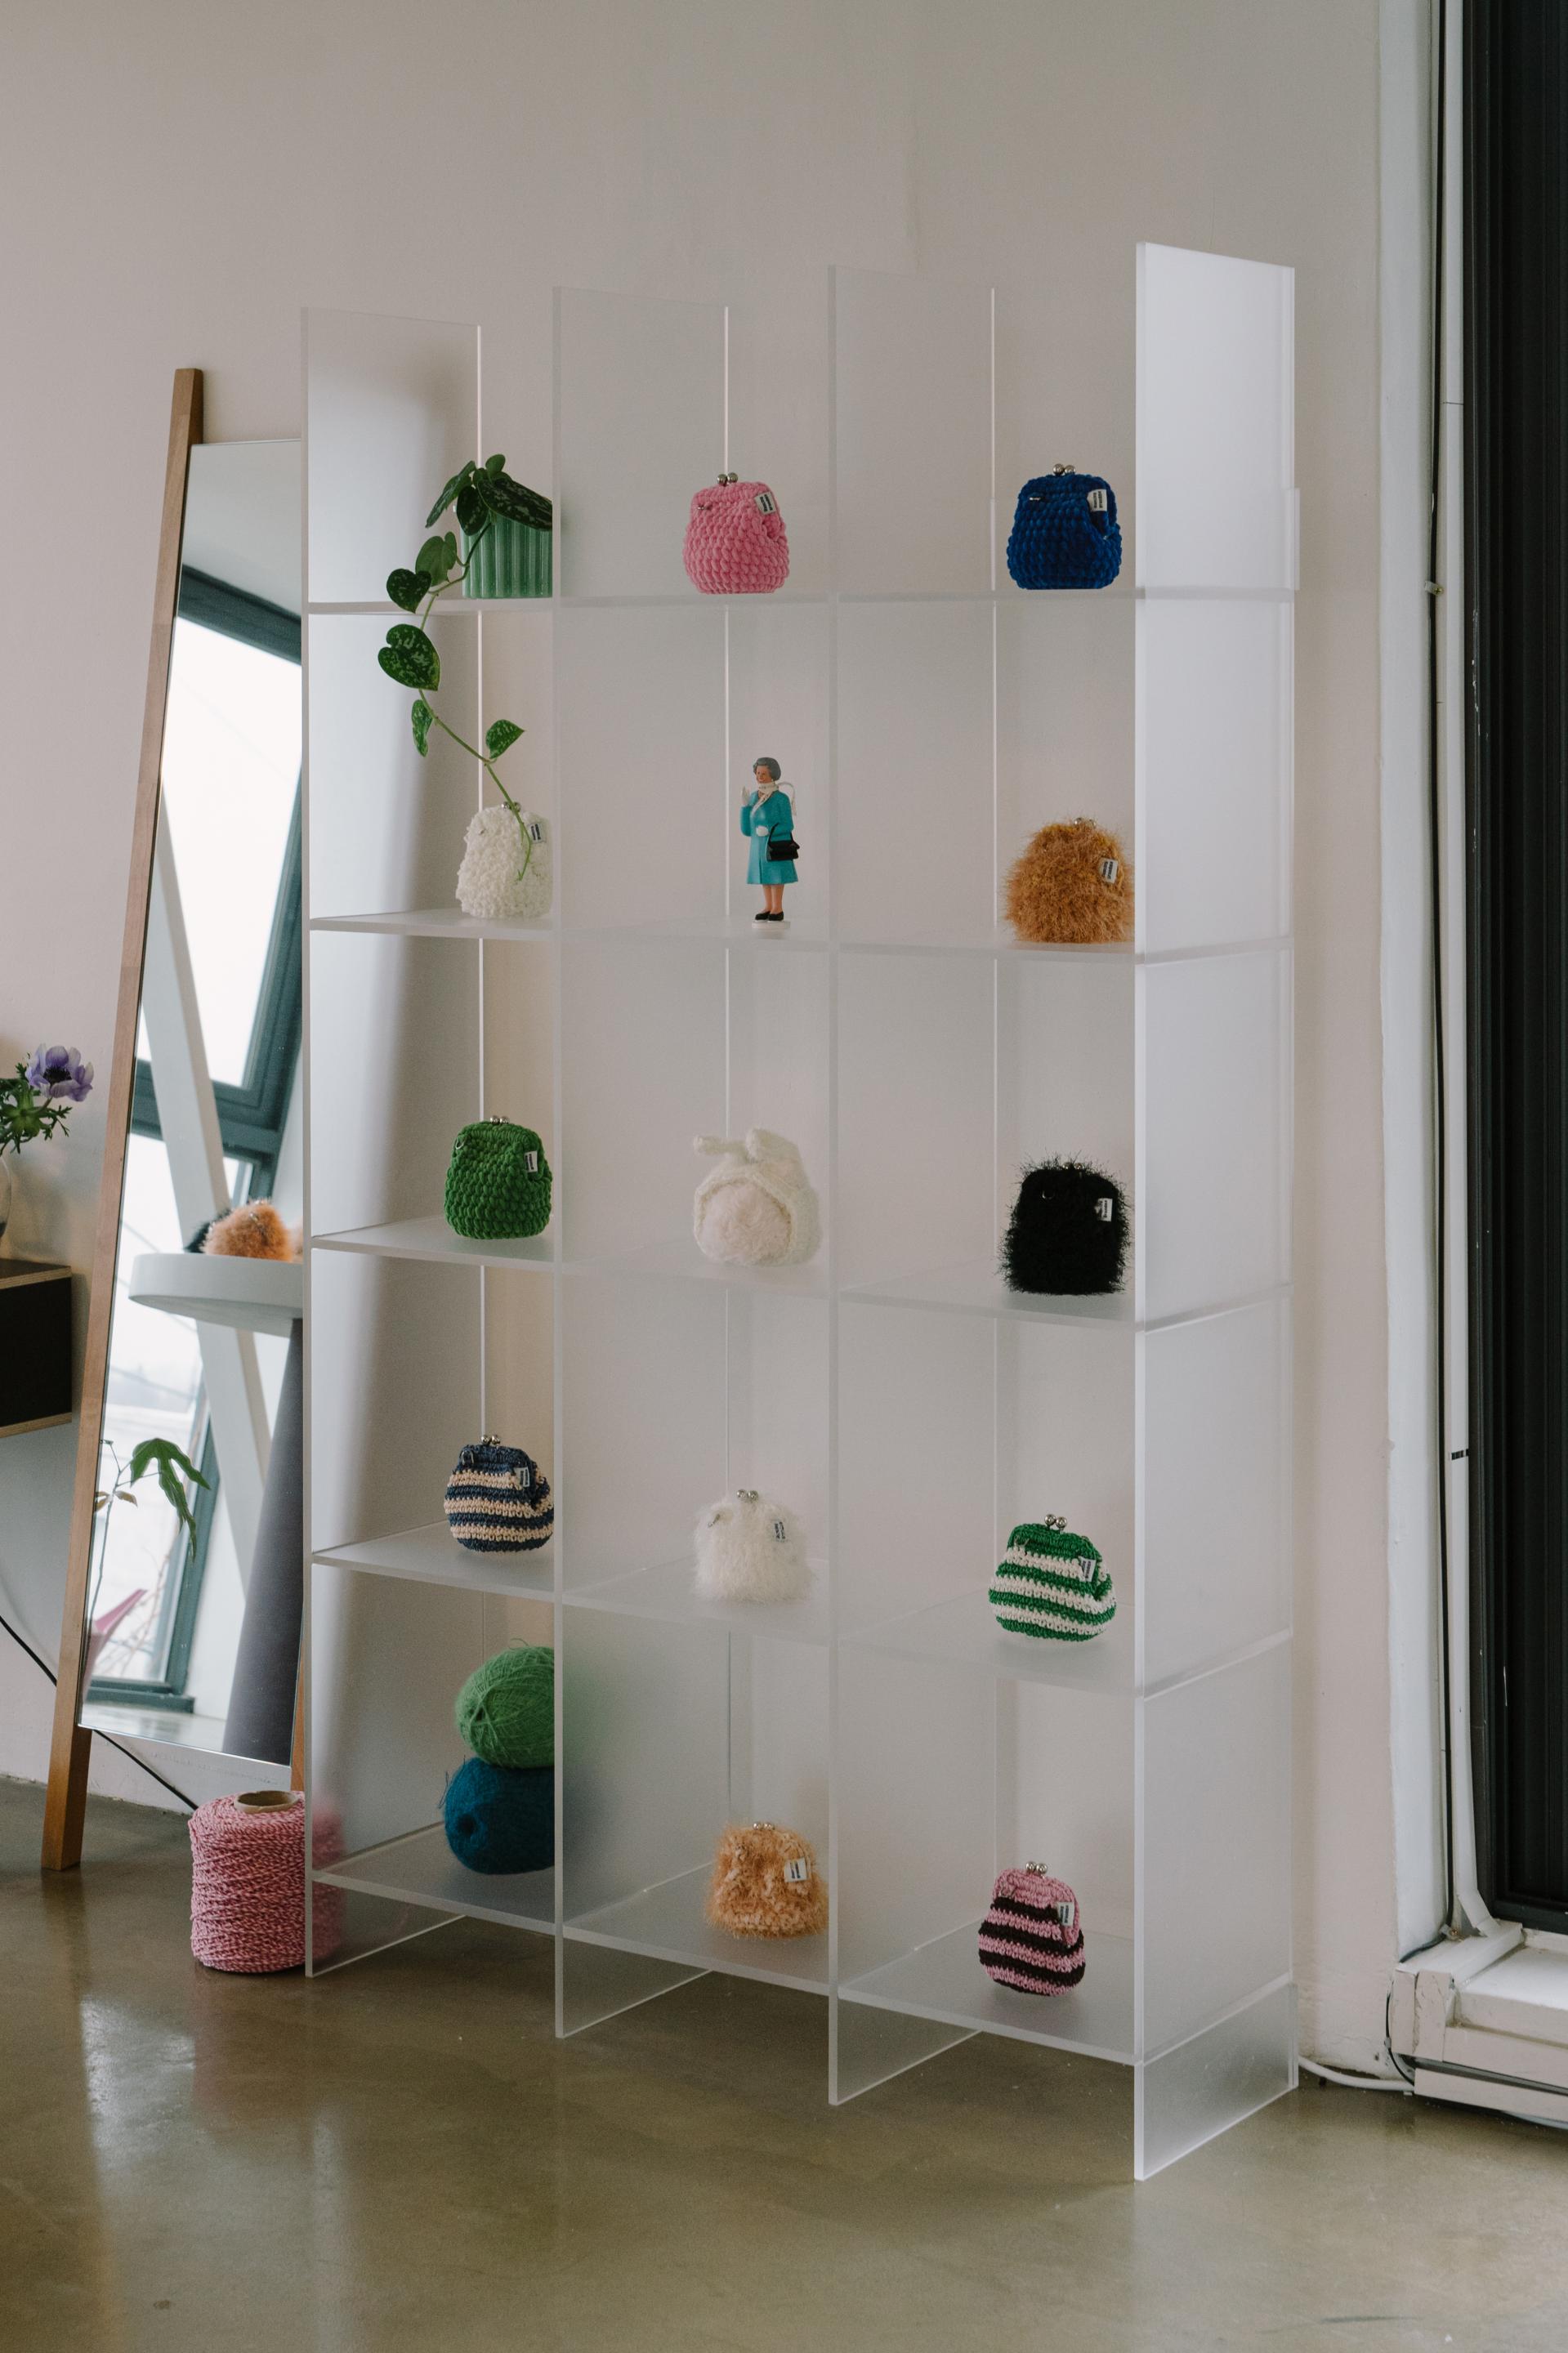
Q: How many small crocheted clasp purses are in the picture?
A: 11